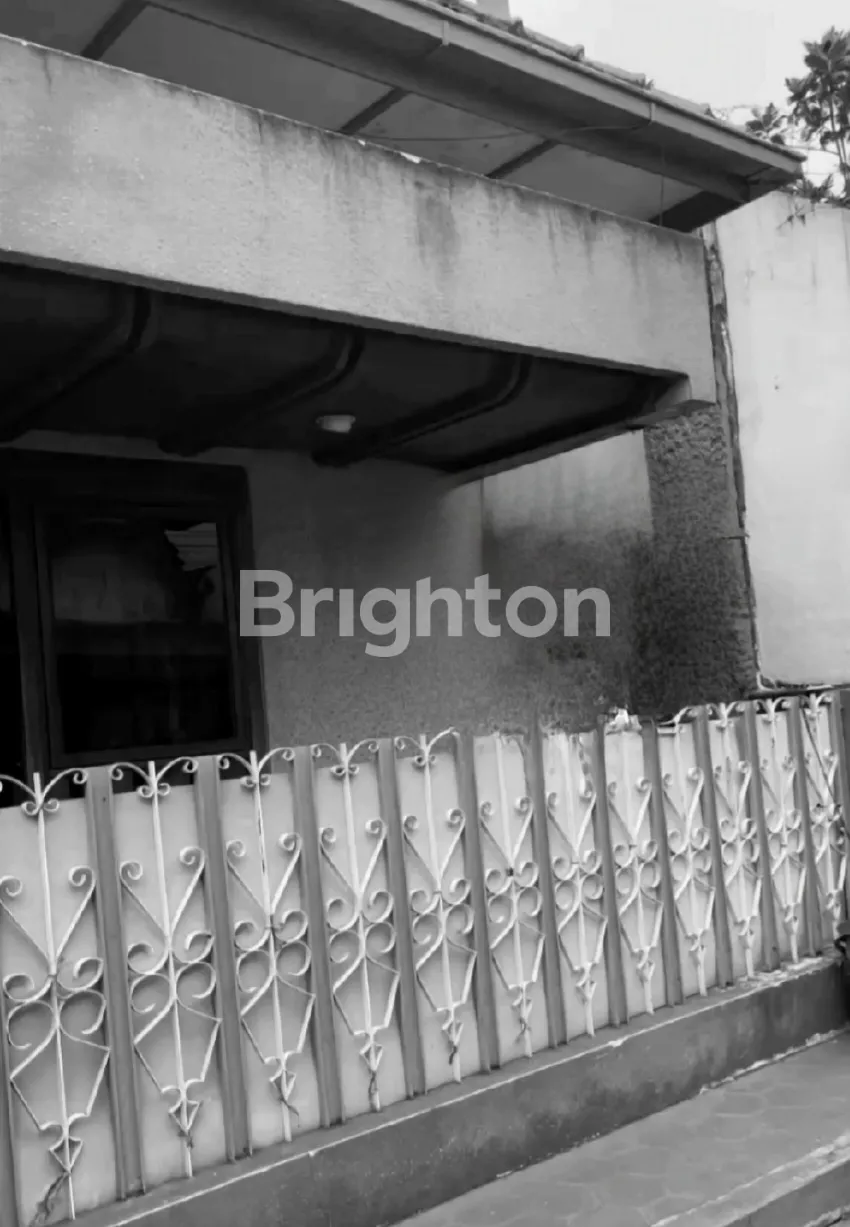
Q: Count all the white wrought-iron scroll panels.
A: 12